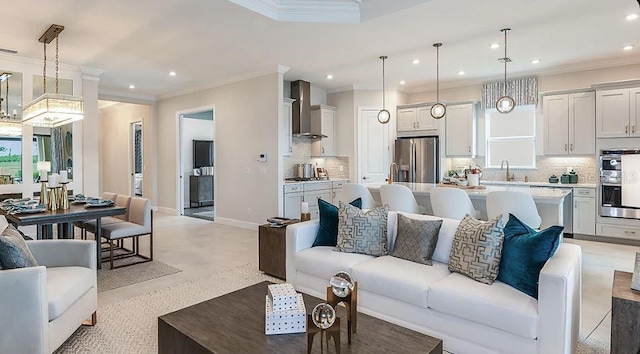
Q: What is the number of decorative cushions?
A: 6